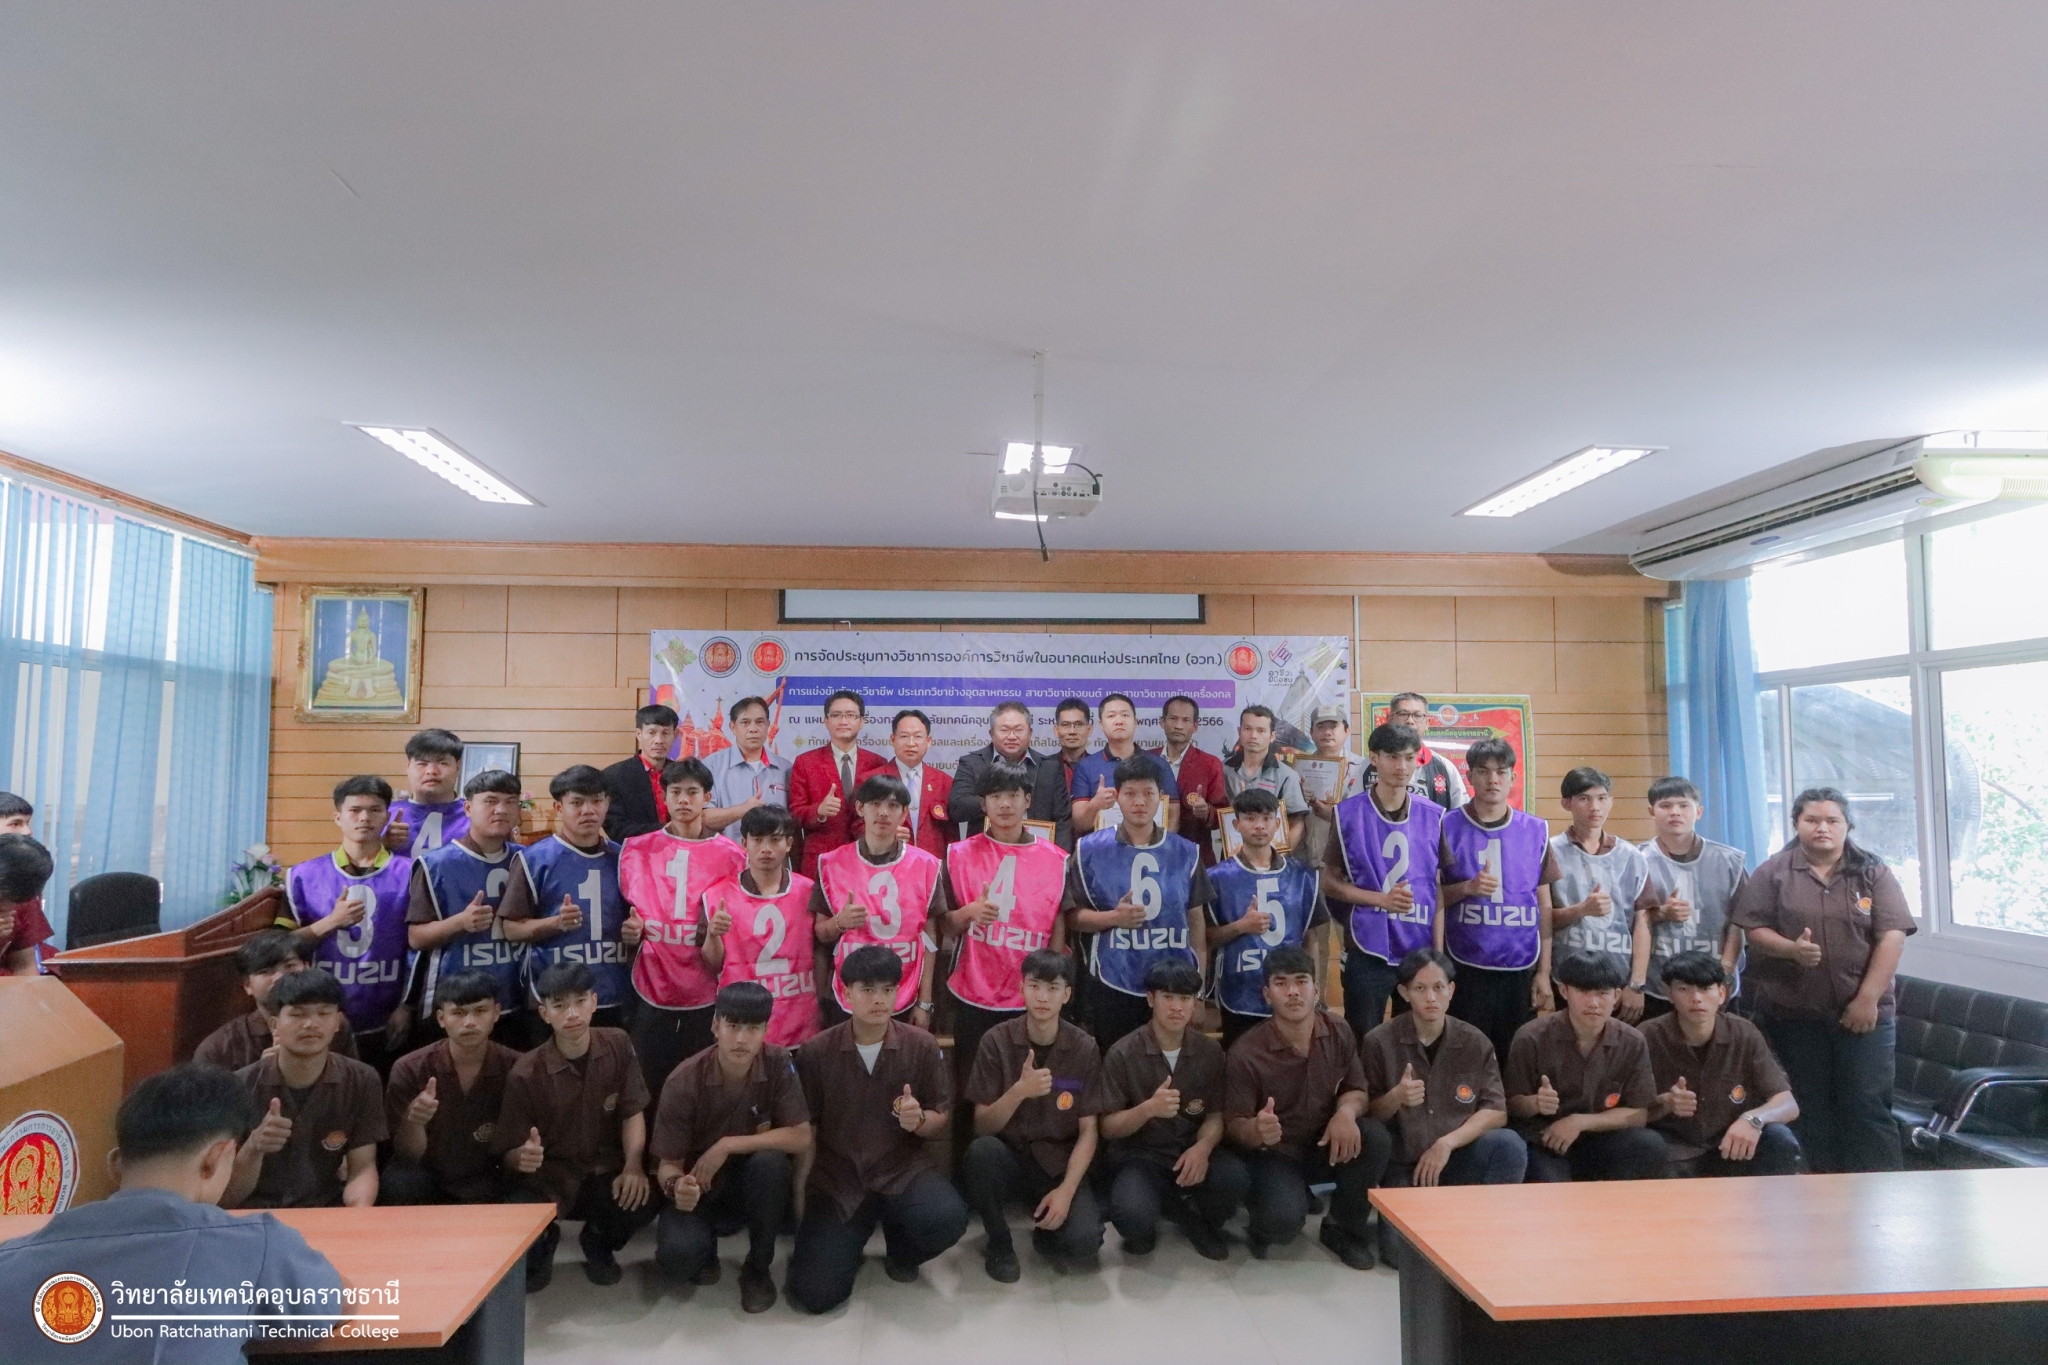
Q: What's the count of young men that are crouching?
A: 12